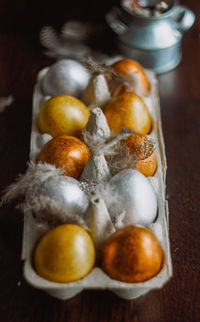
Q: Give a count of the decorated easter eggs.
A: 10